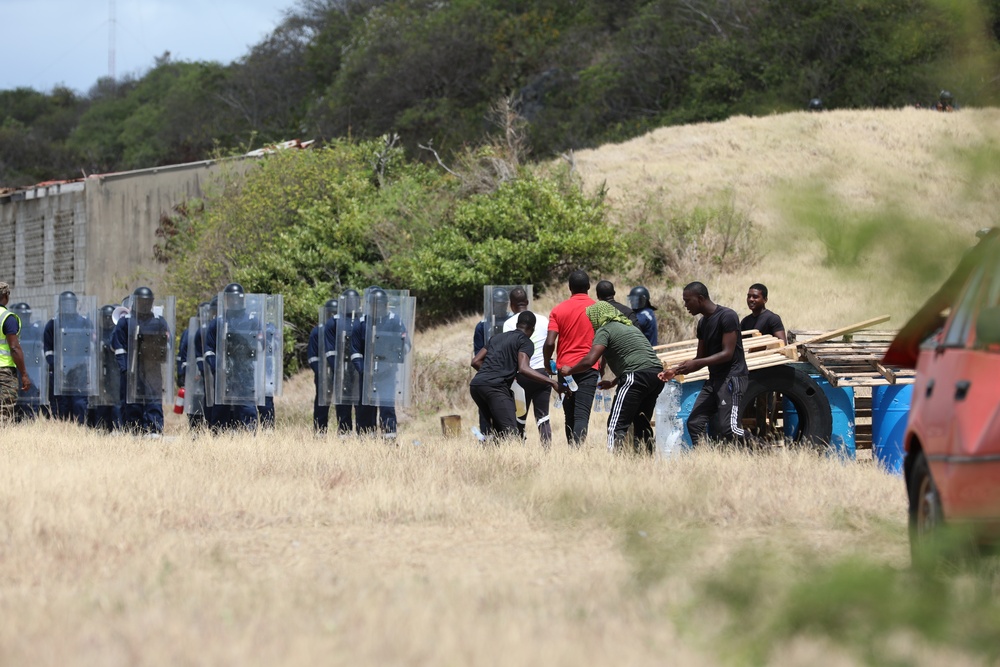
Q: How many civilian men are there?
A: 7